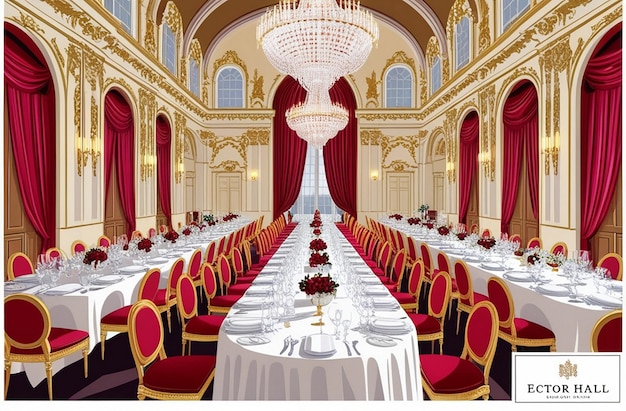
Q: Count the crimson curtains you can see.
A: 8